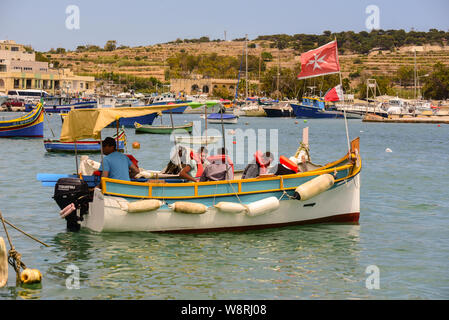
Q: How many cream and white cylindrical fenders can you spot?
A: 5